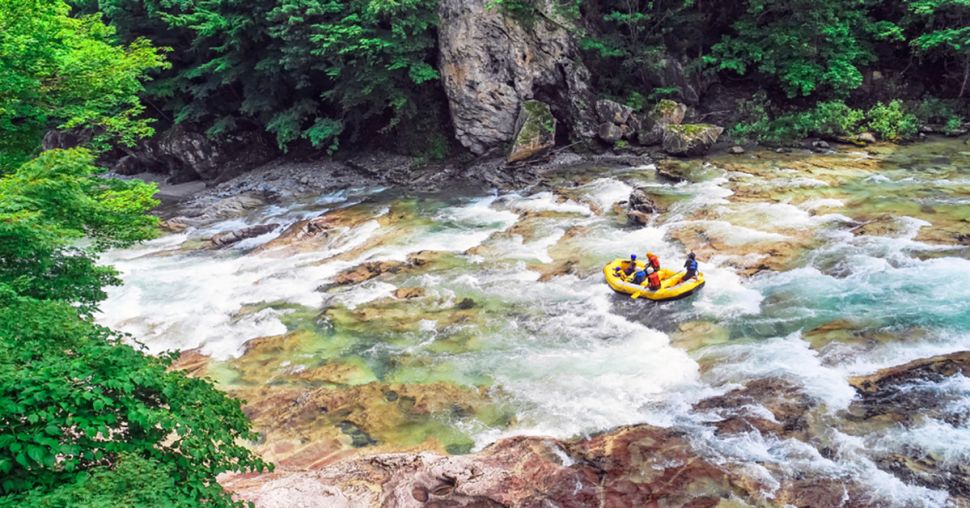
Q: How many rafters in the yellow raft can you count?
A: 6